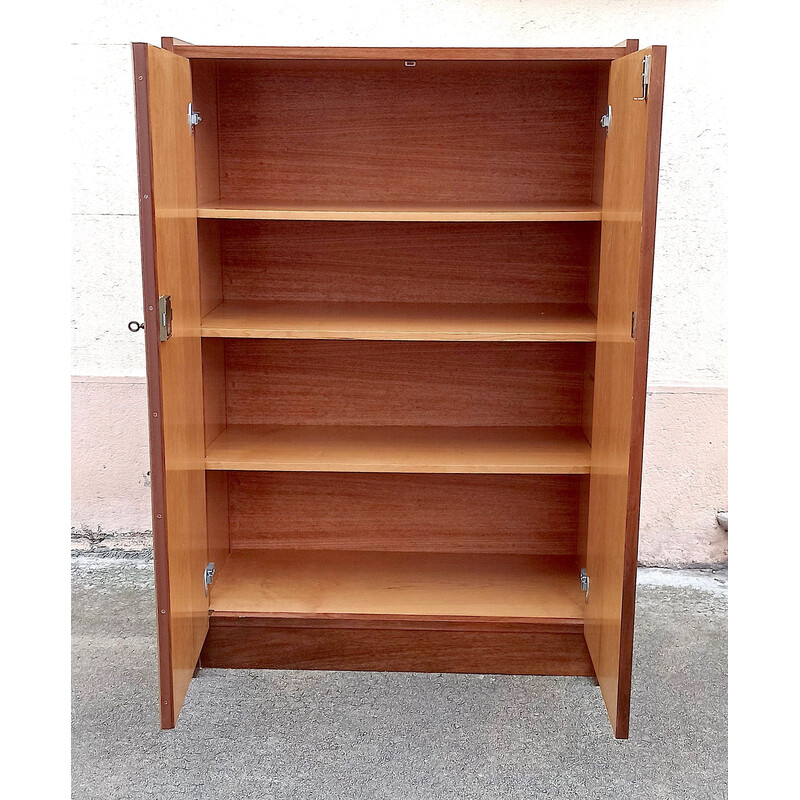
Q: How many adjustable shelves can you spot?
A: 3